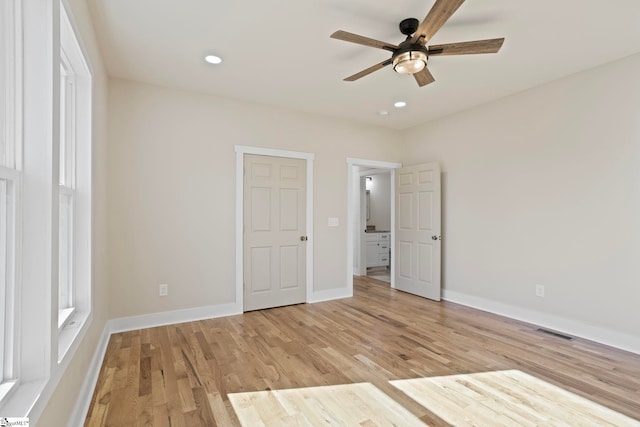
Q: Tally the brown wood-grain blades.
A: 5